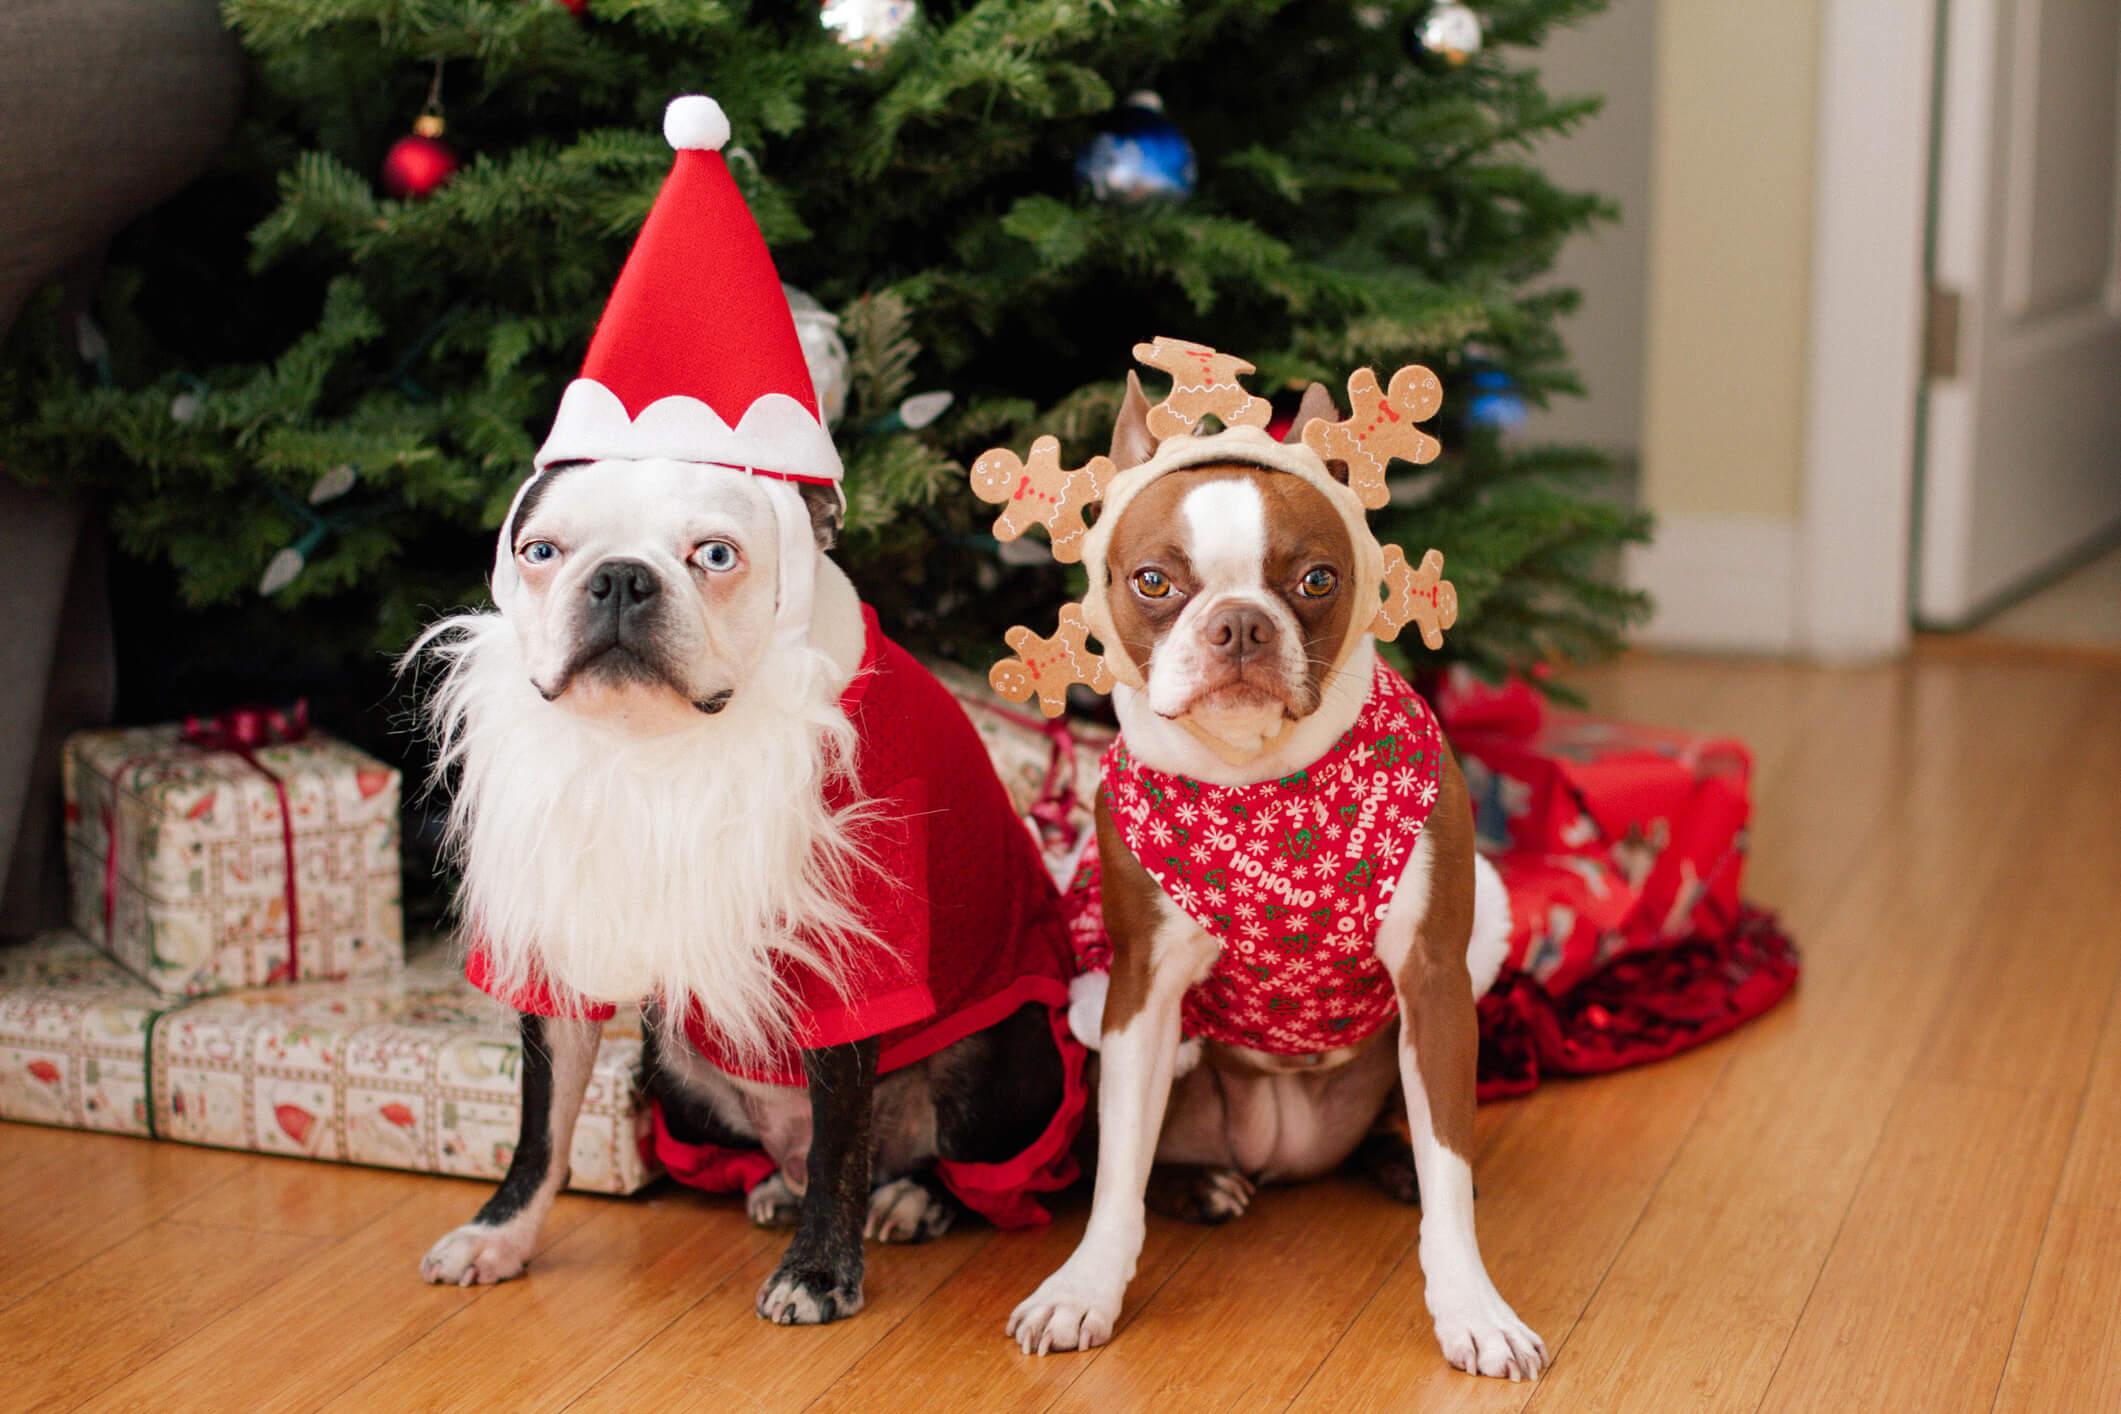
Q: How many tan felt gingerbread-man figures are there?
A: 5